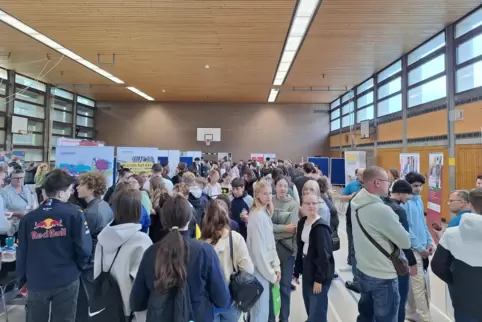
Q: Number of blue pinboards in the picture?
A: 4